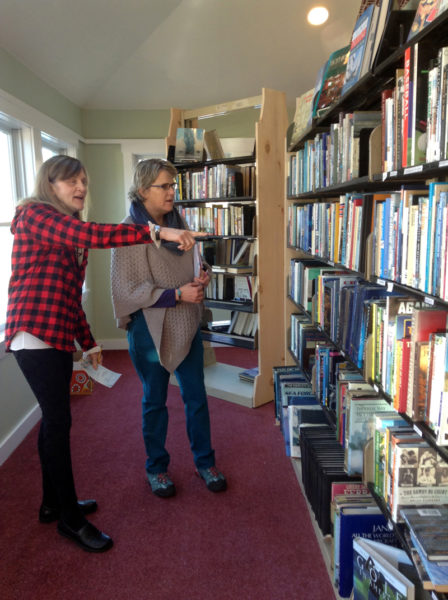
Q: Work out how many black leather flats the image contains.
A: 2